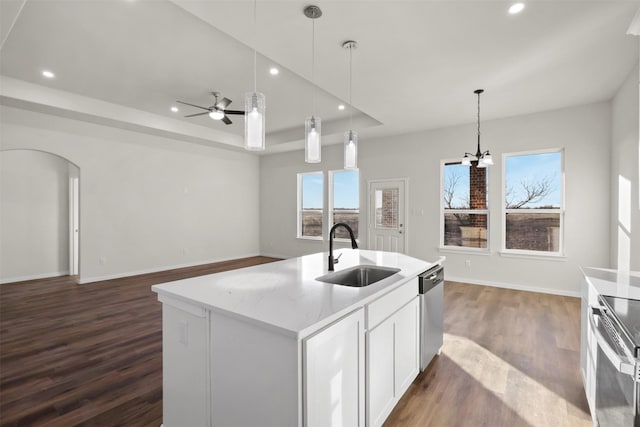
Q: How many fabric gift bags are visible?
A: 0